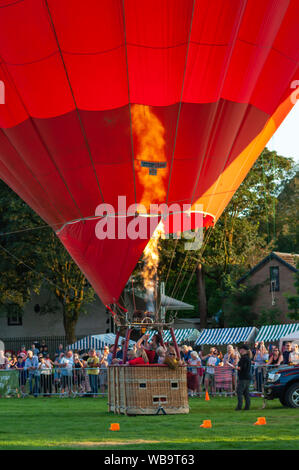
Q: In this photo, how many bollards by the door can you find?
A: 0